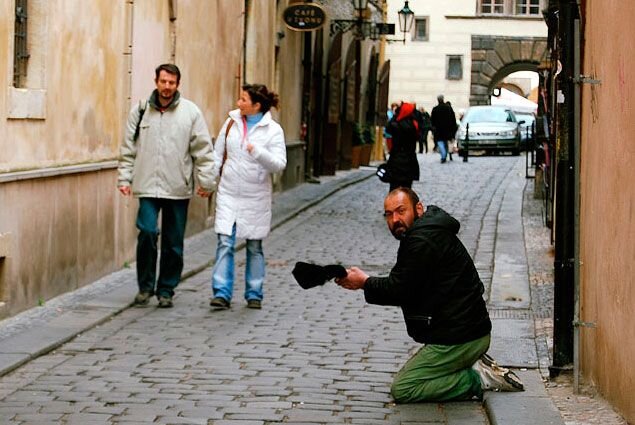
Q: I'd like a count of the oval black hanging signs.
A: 1